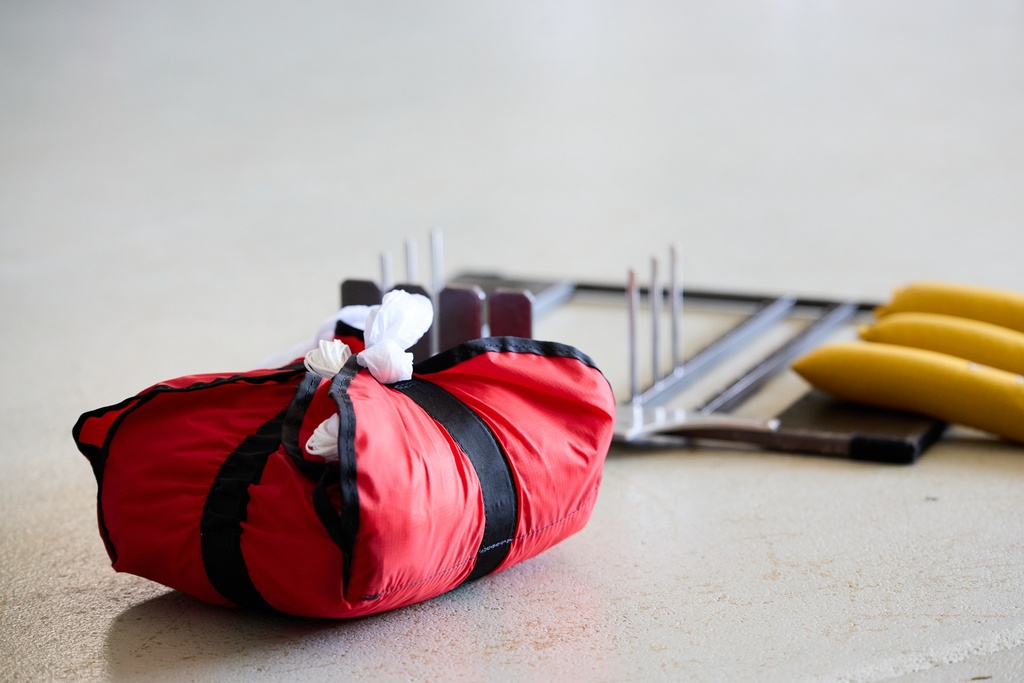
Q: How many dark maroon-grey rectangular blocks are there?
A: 4